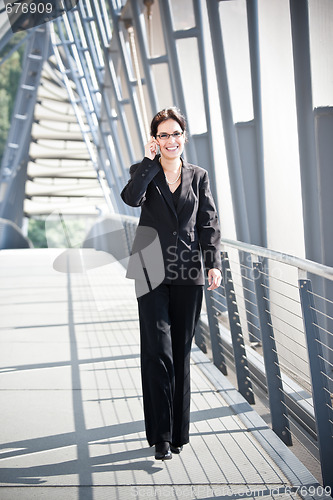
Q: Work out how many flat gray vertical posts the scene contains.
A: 5